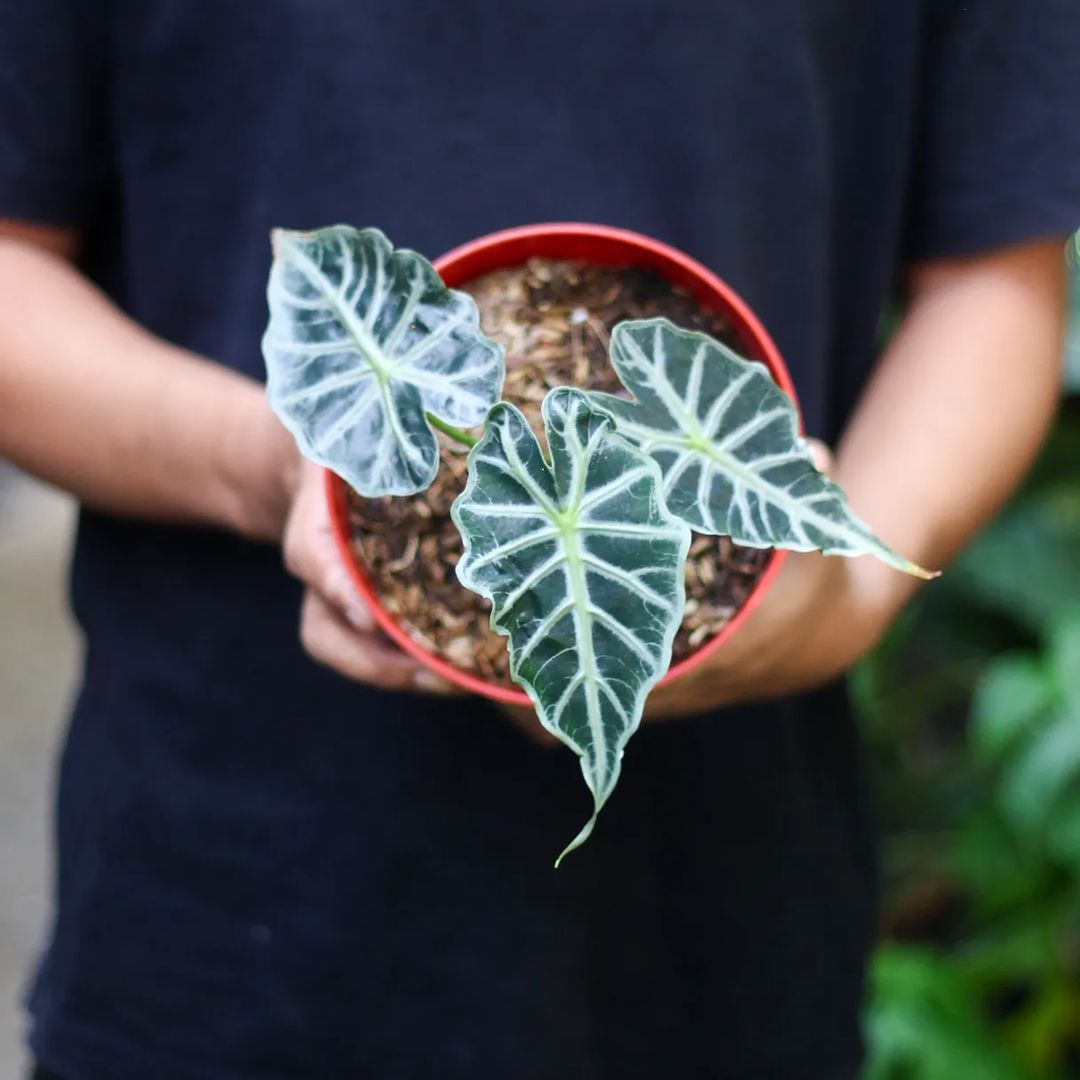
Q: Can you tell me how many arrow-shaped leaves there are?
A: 3